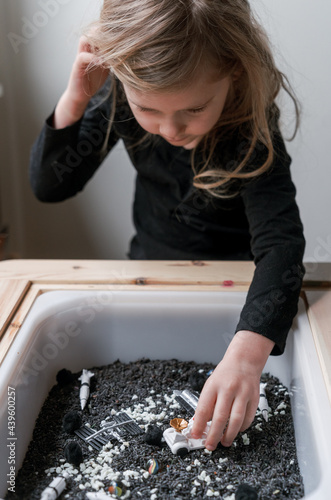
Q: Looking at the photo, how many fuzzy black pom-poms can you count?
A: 6